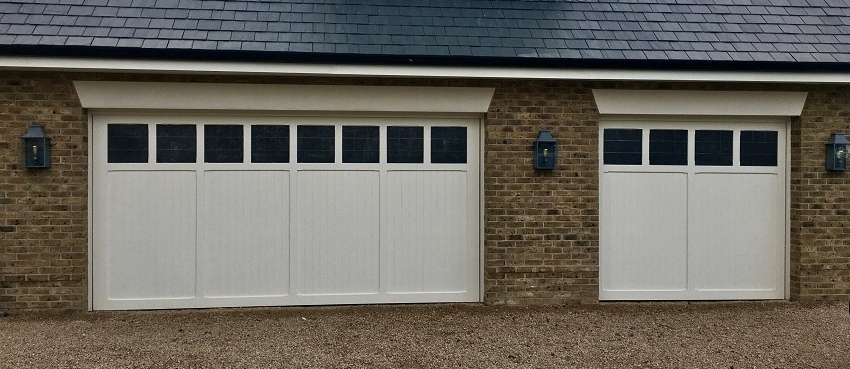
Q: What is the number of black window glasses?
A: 12